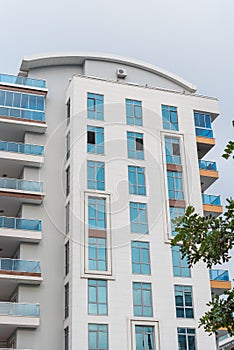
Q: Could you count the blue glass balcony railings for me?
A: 11